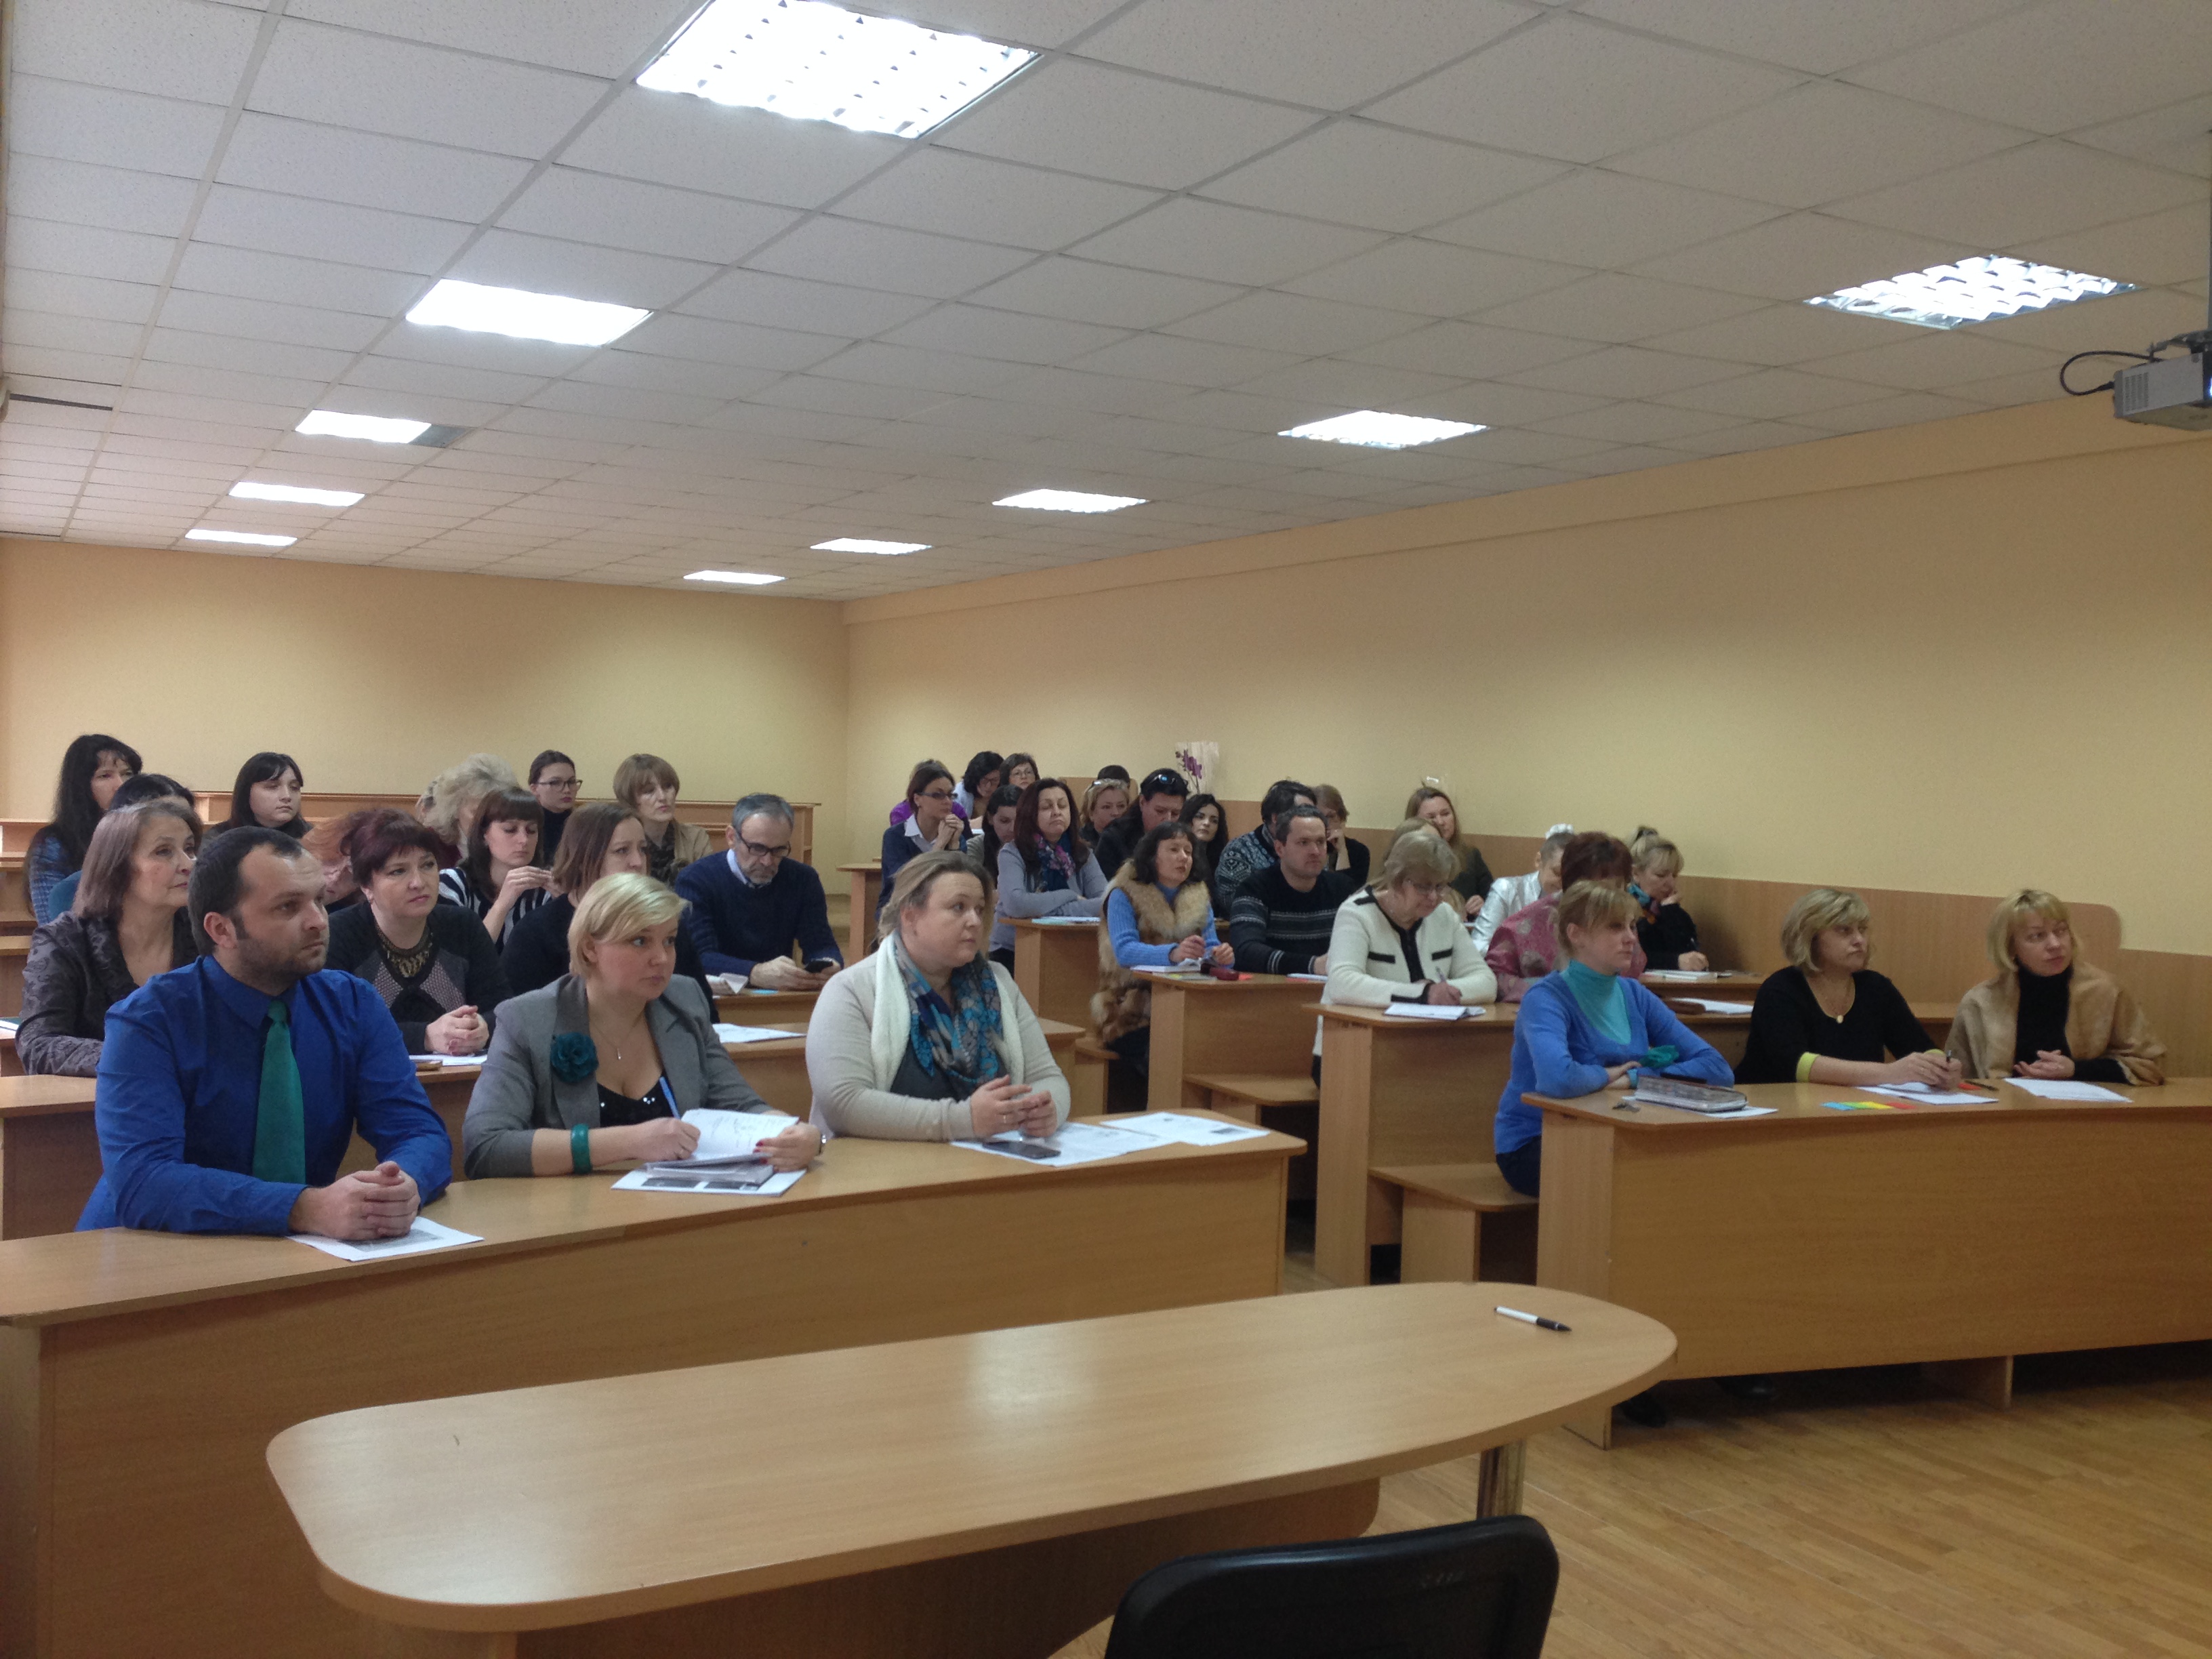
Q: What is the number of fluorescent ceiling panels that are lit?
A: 10